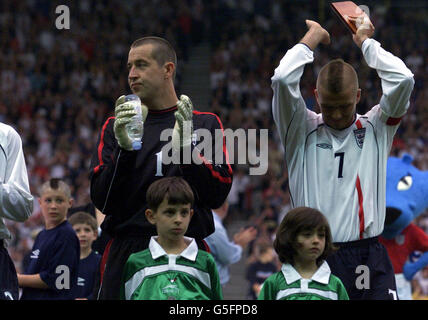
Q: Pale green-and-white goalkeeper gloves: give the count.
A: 2